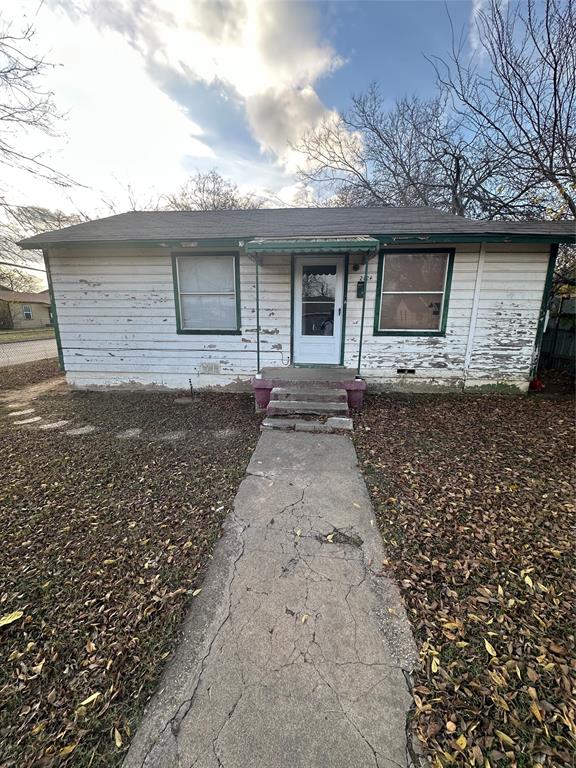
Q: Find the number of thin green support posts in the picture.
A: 2